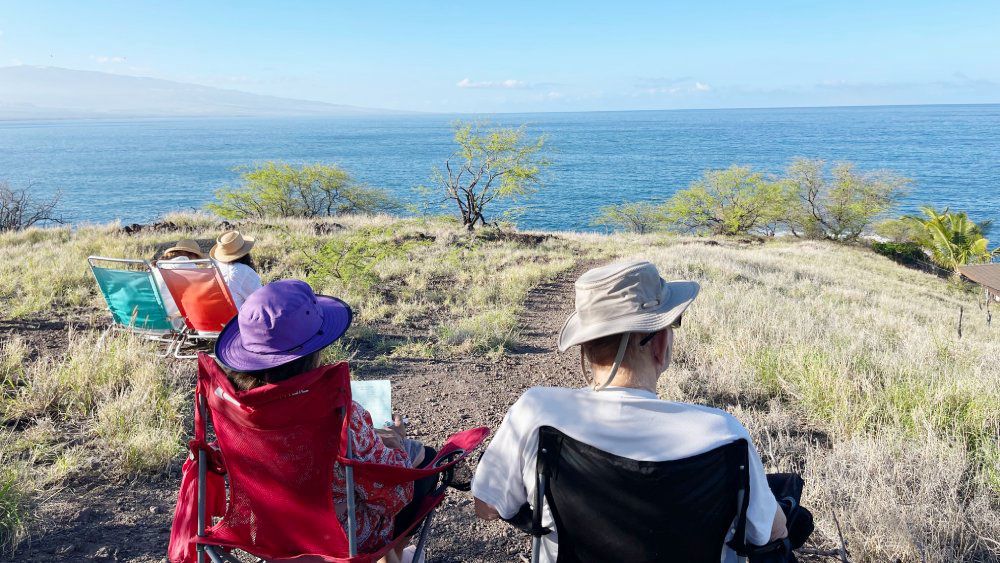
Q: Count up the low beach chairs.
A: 2